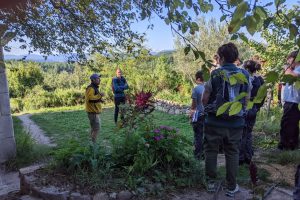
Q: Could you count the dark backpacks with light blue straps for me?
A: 1